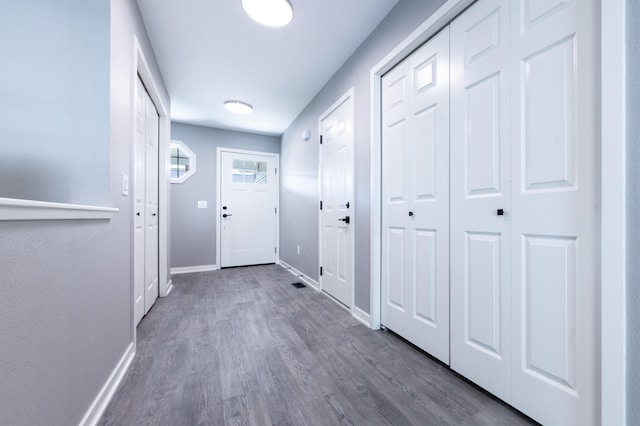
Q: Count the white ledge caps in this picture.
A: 1